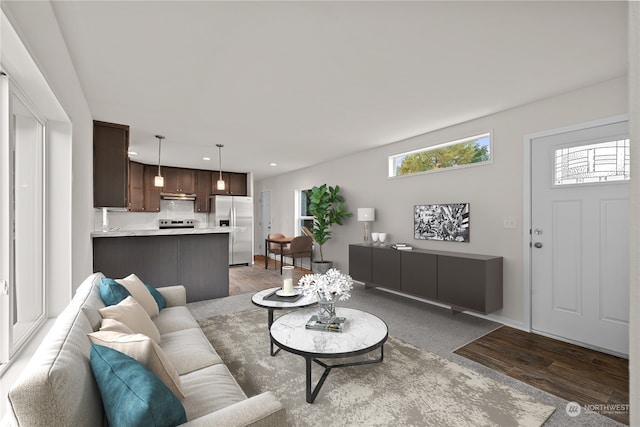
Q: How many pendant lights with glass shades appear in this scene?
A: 2